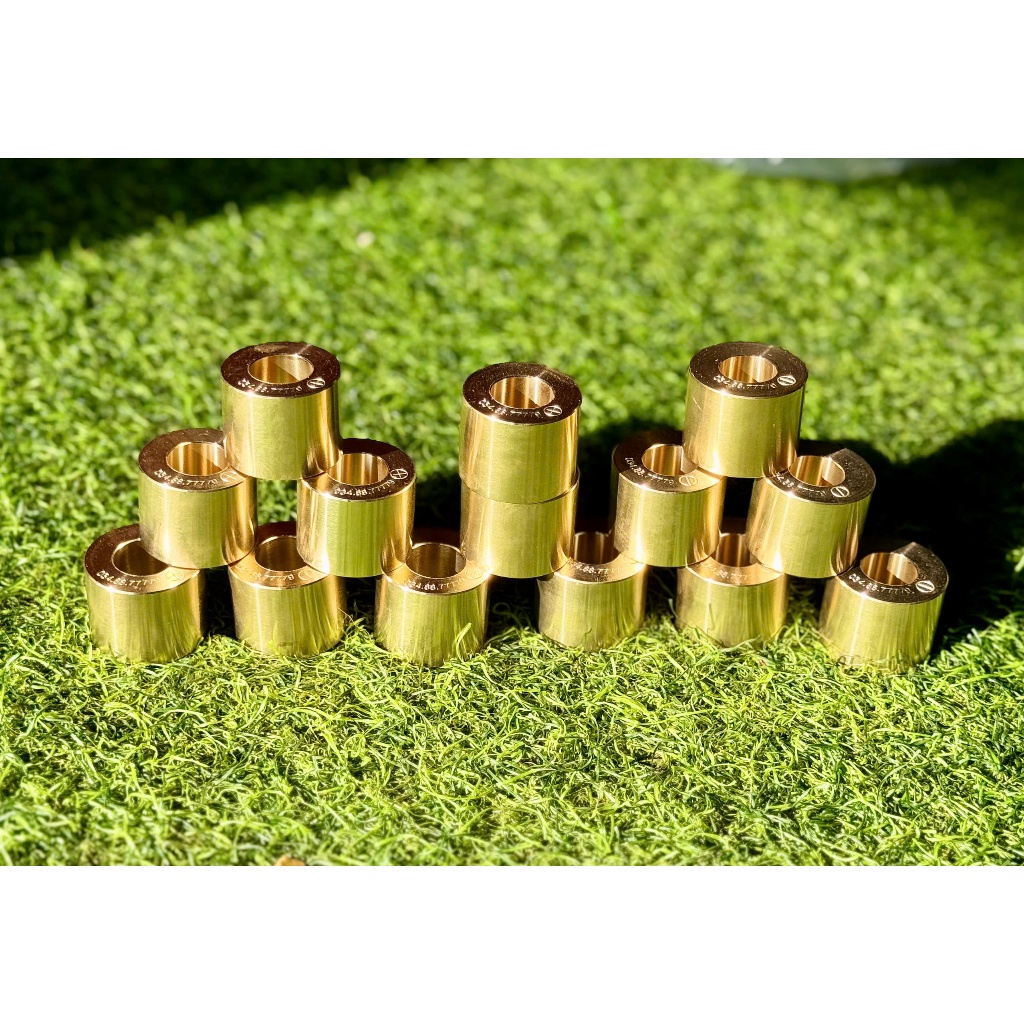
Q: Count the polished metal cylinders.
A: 14